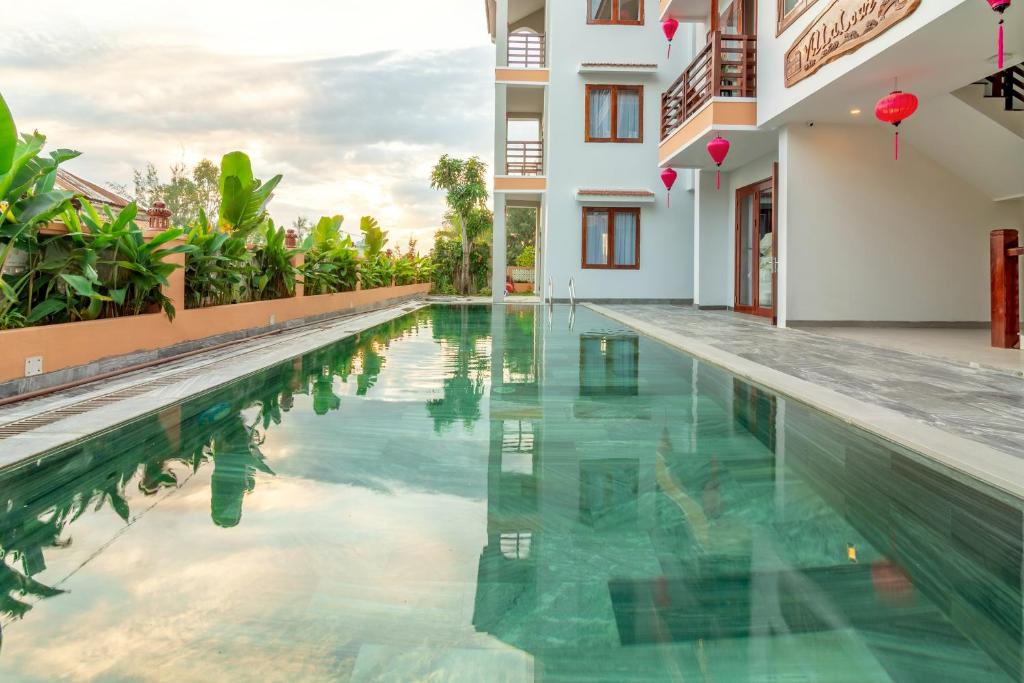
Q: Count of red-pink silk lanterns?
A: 5